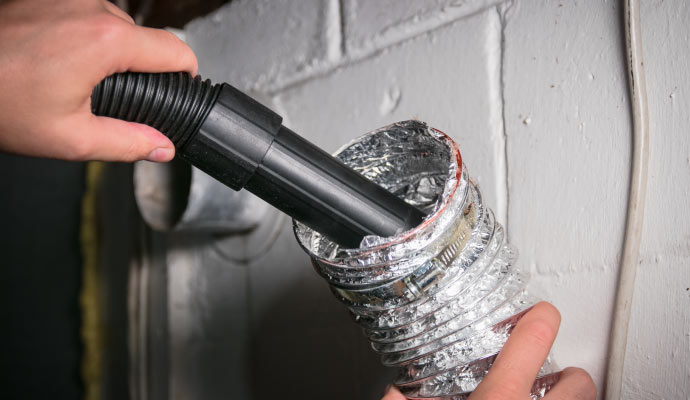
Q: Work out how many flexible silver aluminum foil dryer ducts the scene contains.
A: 1